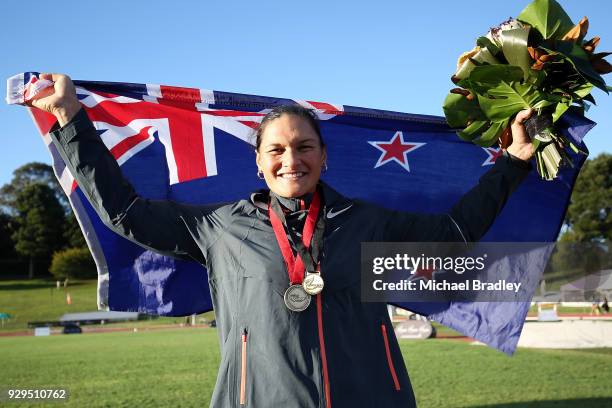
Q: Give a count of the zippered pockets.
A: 2